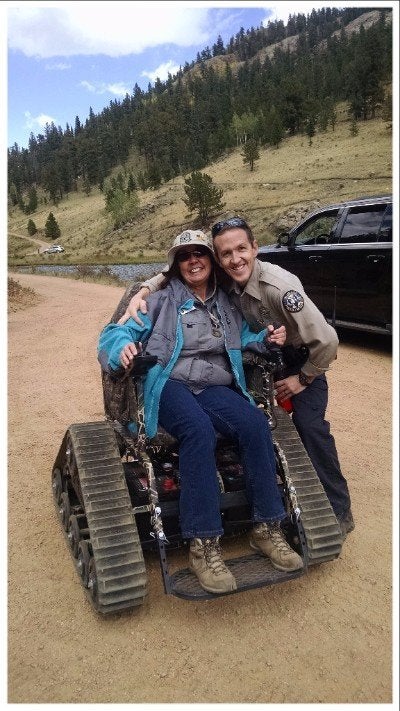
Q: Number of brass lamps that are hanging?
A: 0